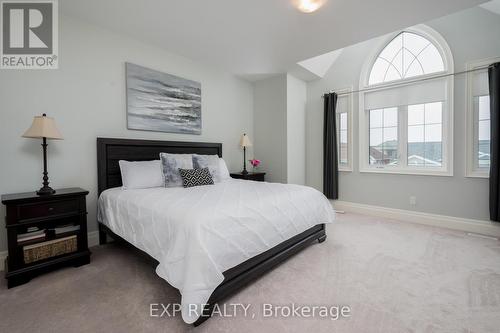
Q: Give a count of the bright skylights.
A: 0